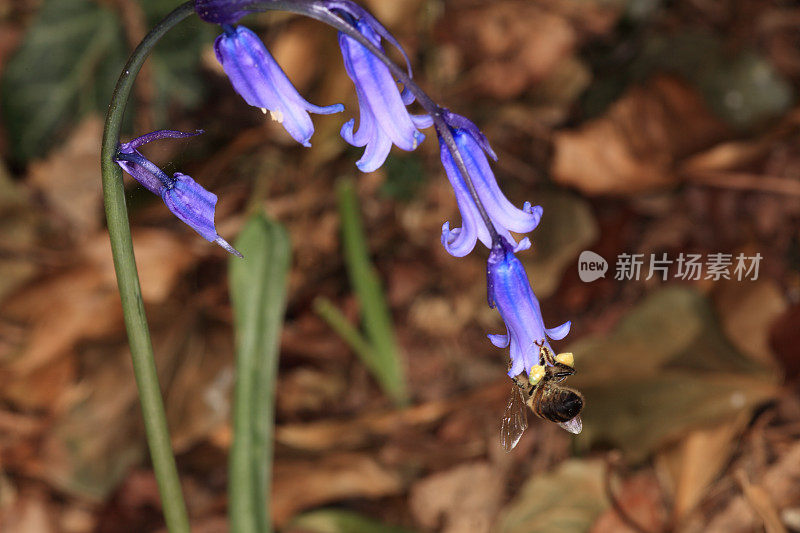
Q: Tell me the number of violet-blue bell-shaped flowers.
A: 5